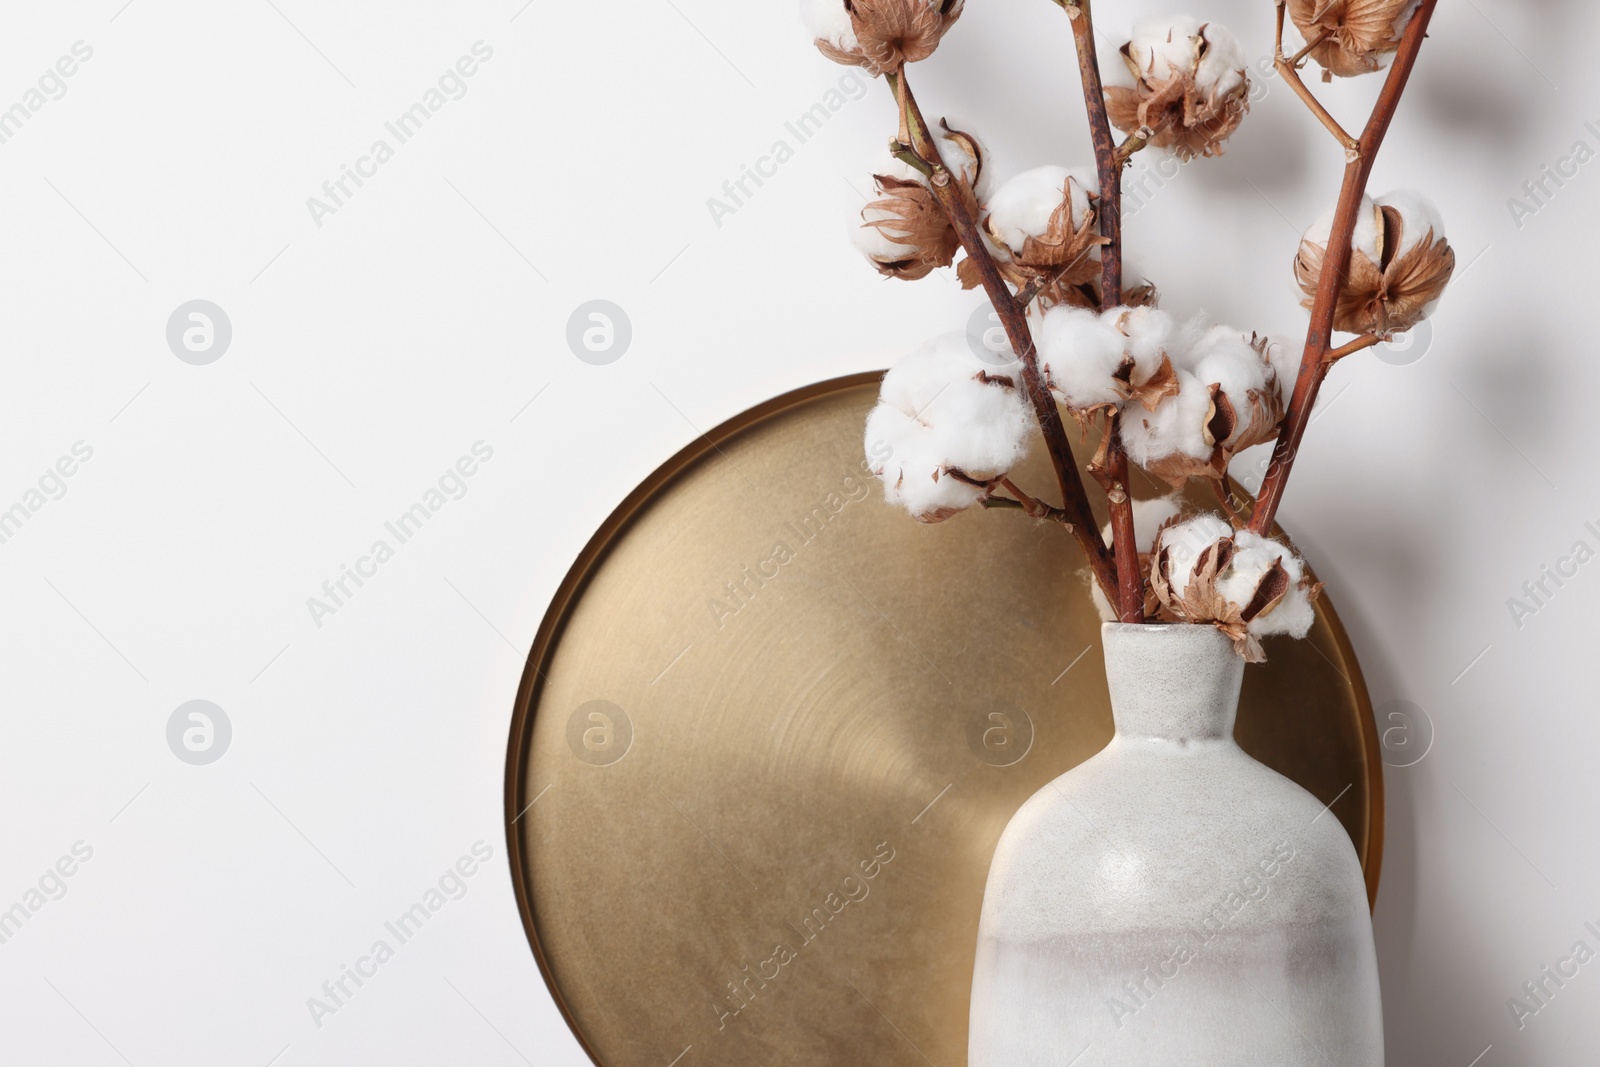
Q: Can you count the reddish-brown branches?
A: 3